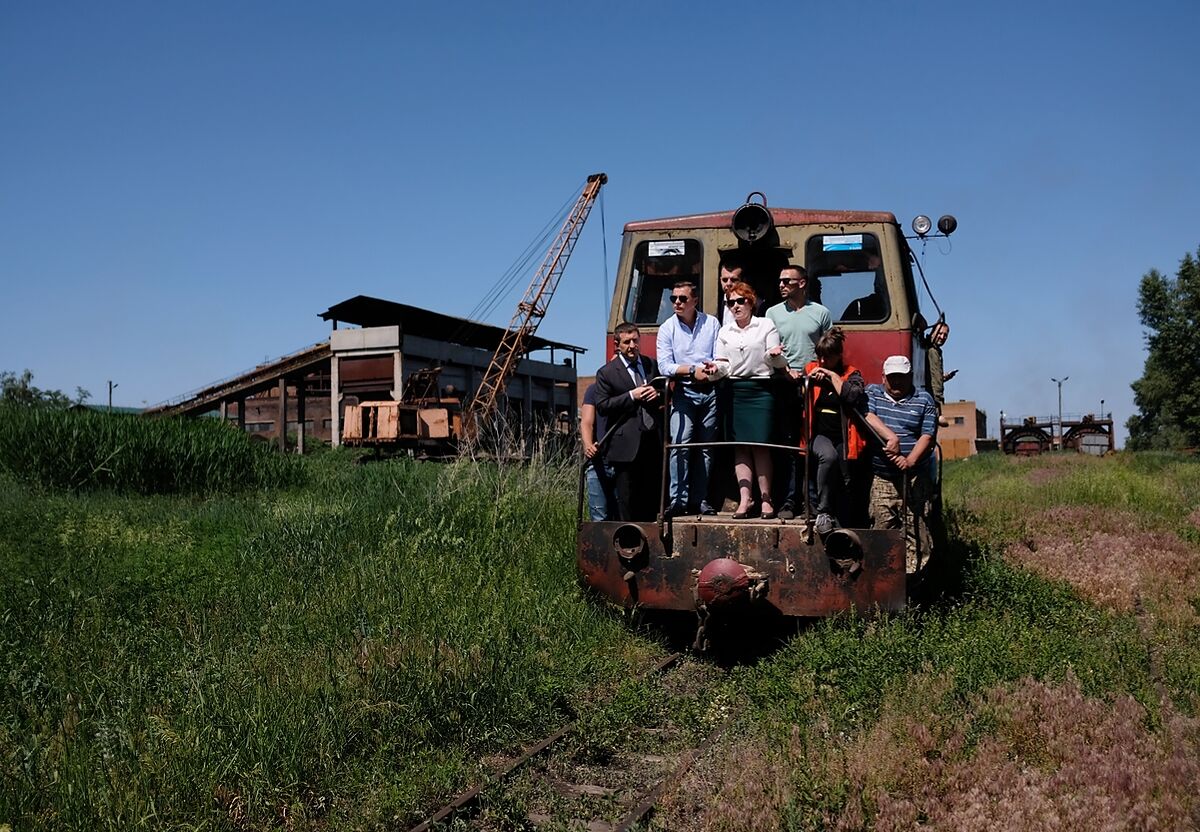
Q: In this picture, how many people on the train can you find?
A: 9